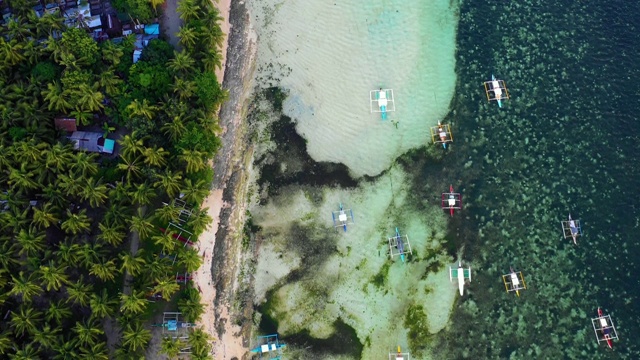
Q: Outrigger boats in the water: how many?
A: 12